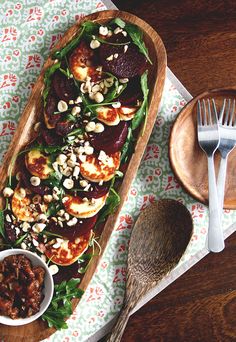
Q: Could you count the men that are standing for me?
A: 0